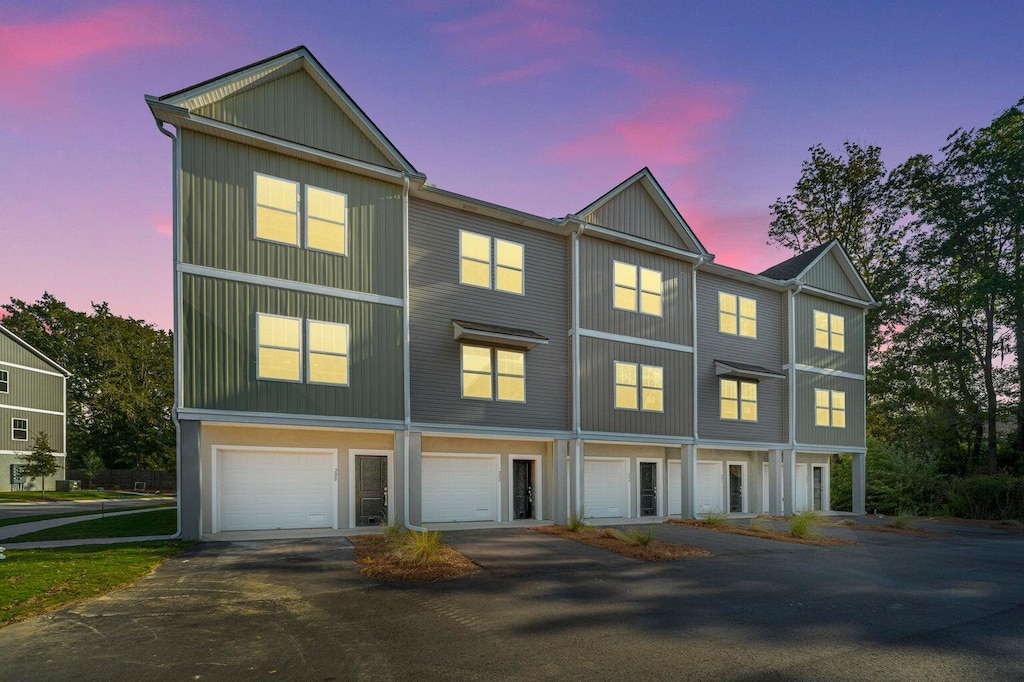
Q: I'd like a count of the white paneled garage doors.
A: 5